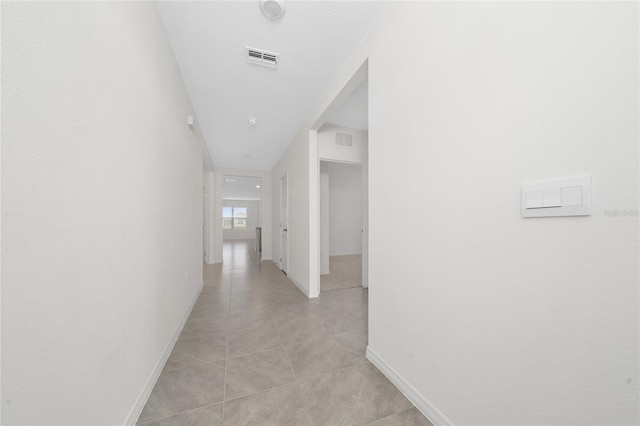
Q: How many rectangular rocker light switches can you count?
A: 3